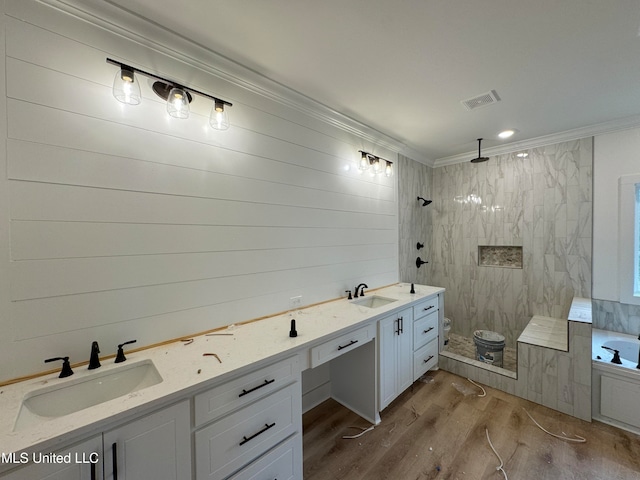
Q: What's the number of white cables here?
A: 4